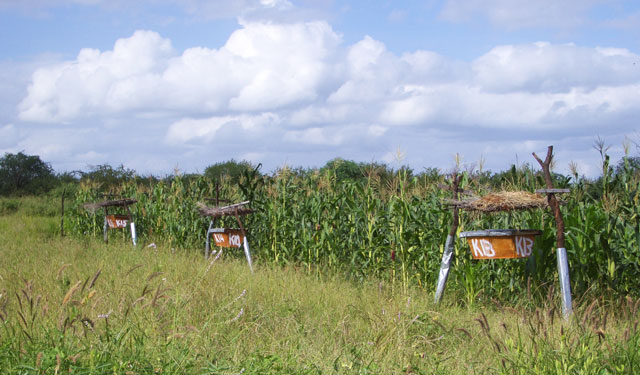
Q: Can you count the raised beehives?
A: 3